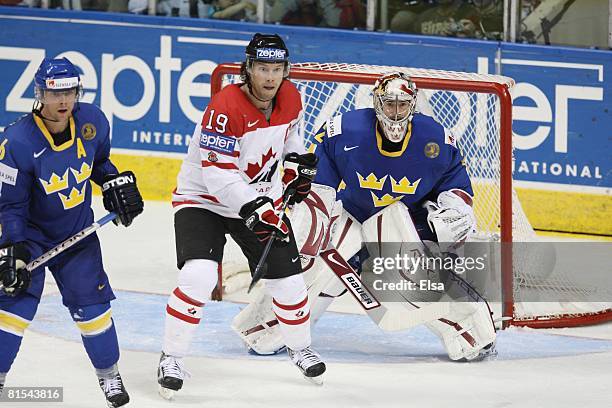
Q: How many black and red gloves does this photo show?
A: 2